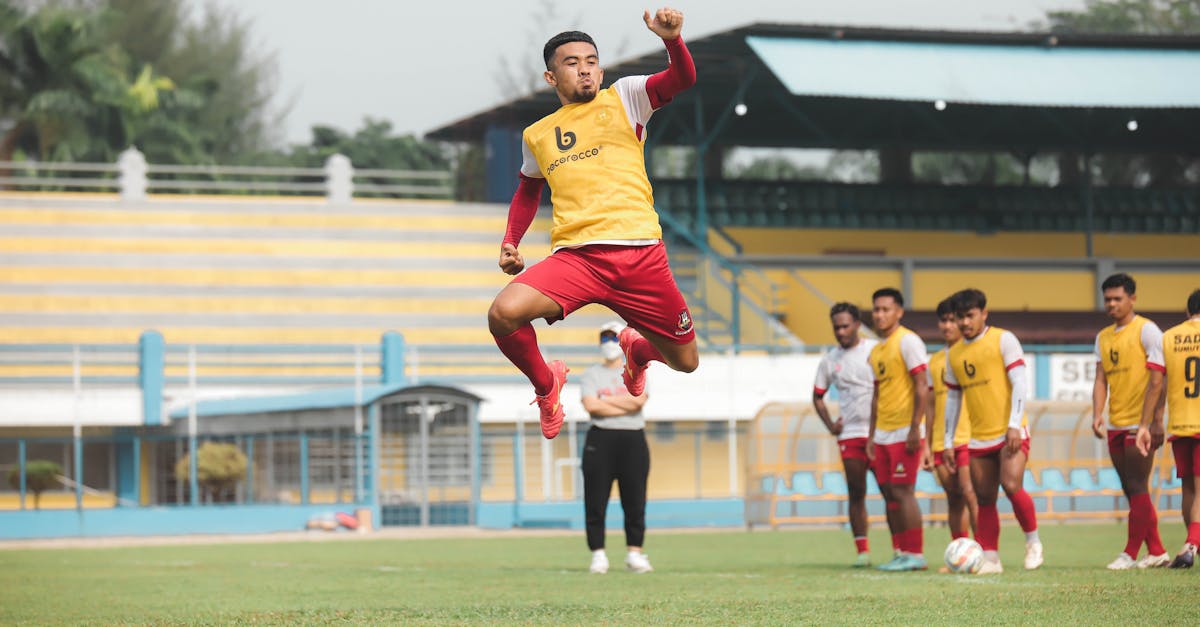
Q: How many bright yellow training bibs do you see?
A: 6